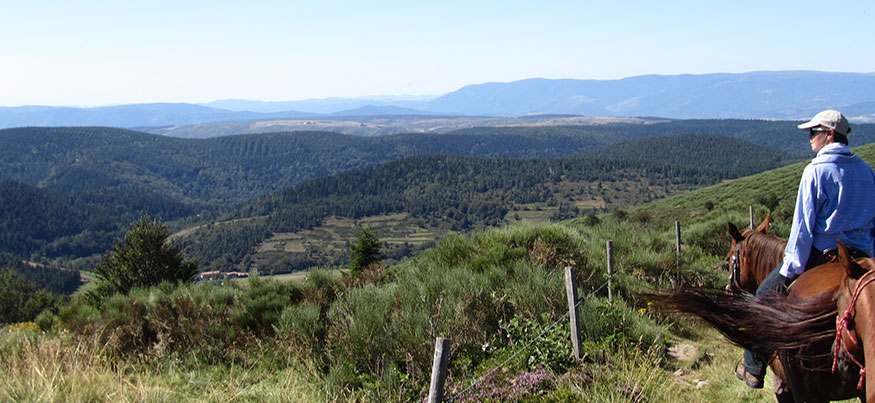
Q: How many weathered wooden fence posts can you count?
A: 5